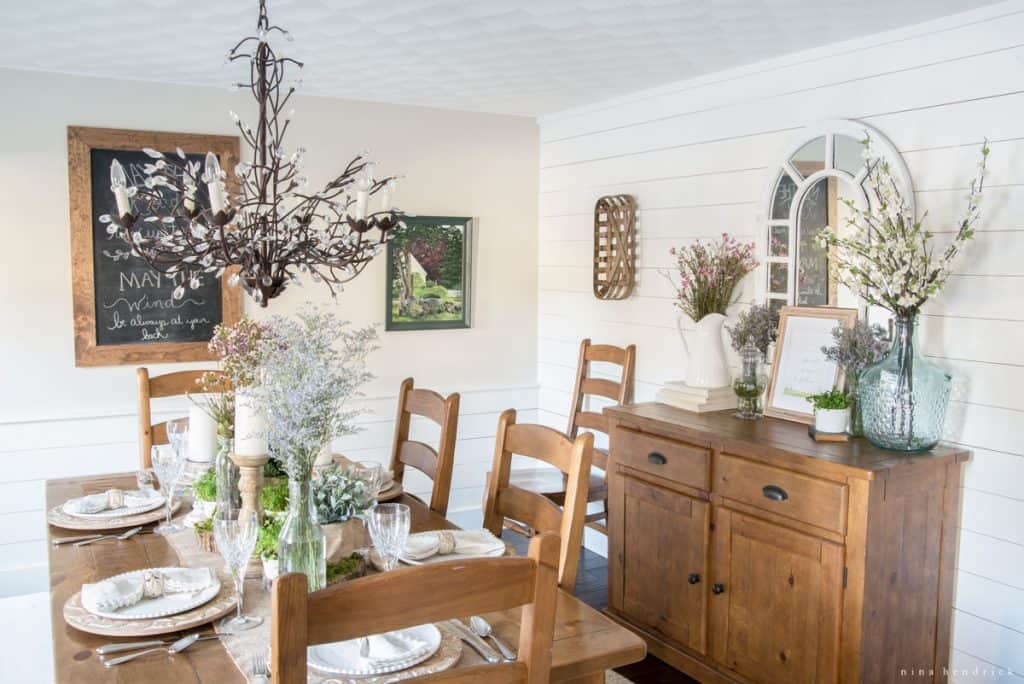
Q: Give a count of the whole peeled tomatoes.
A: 0